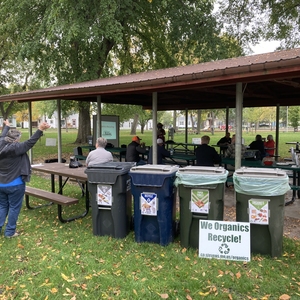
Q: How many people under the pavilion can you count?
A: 9